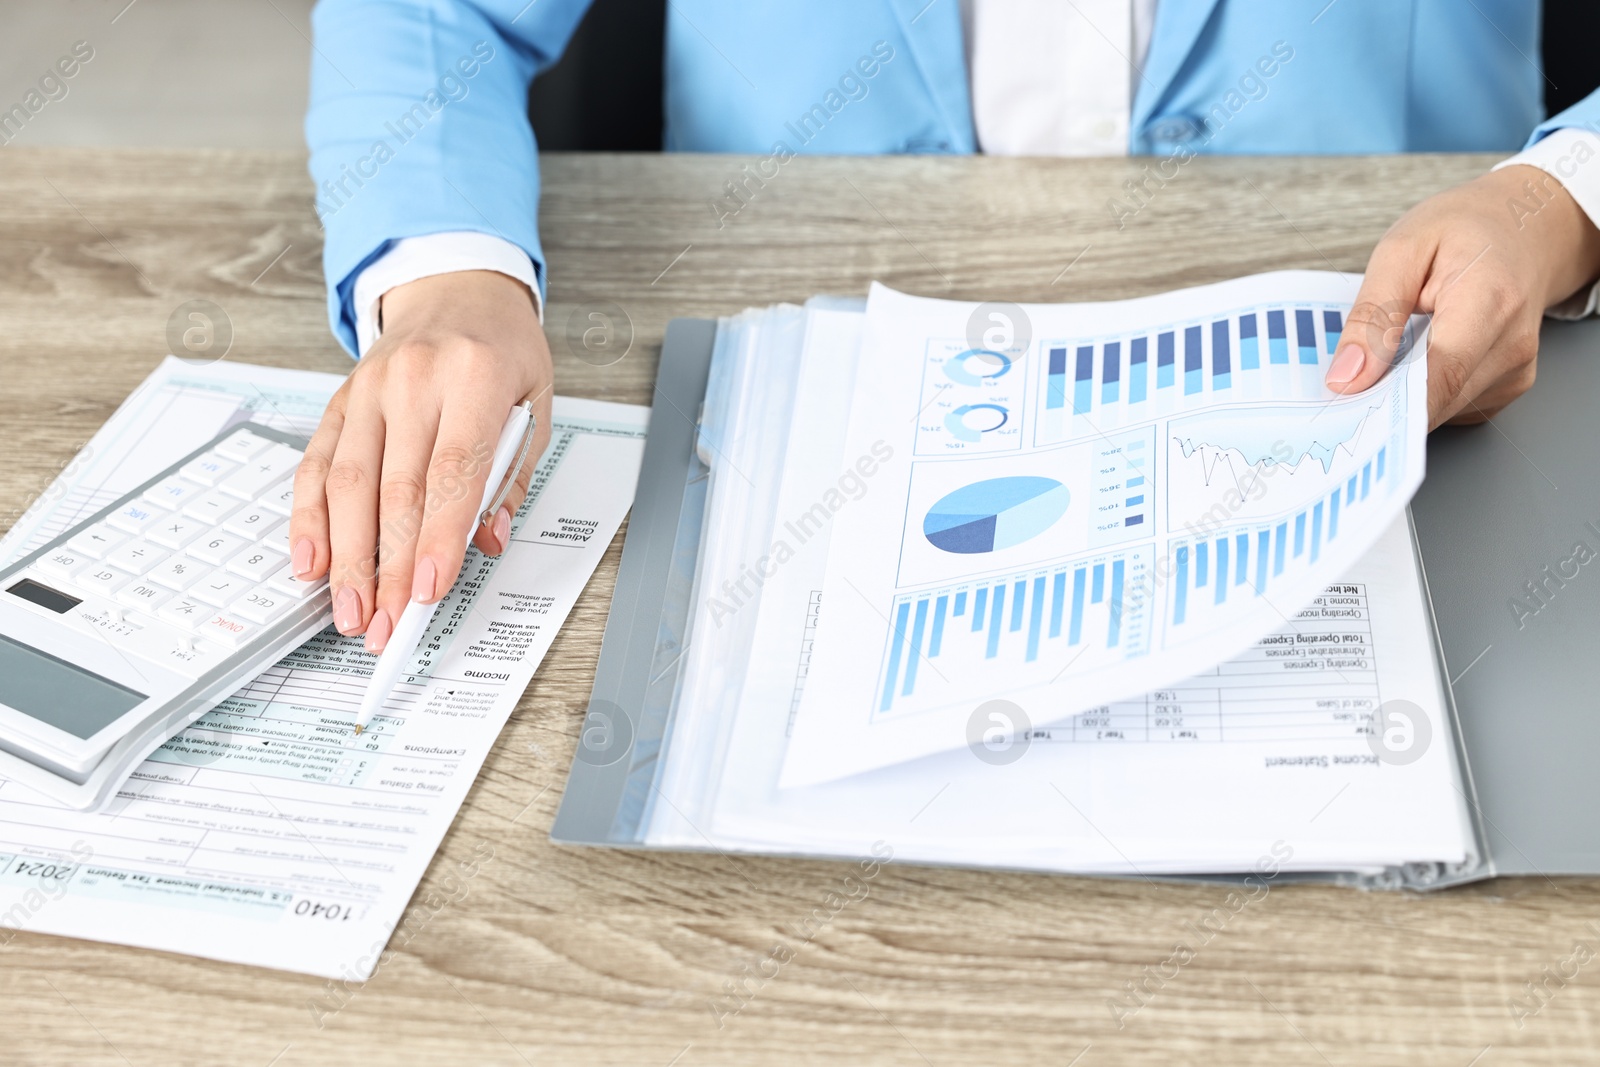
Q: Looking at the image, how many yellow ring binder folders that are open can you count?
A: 0